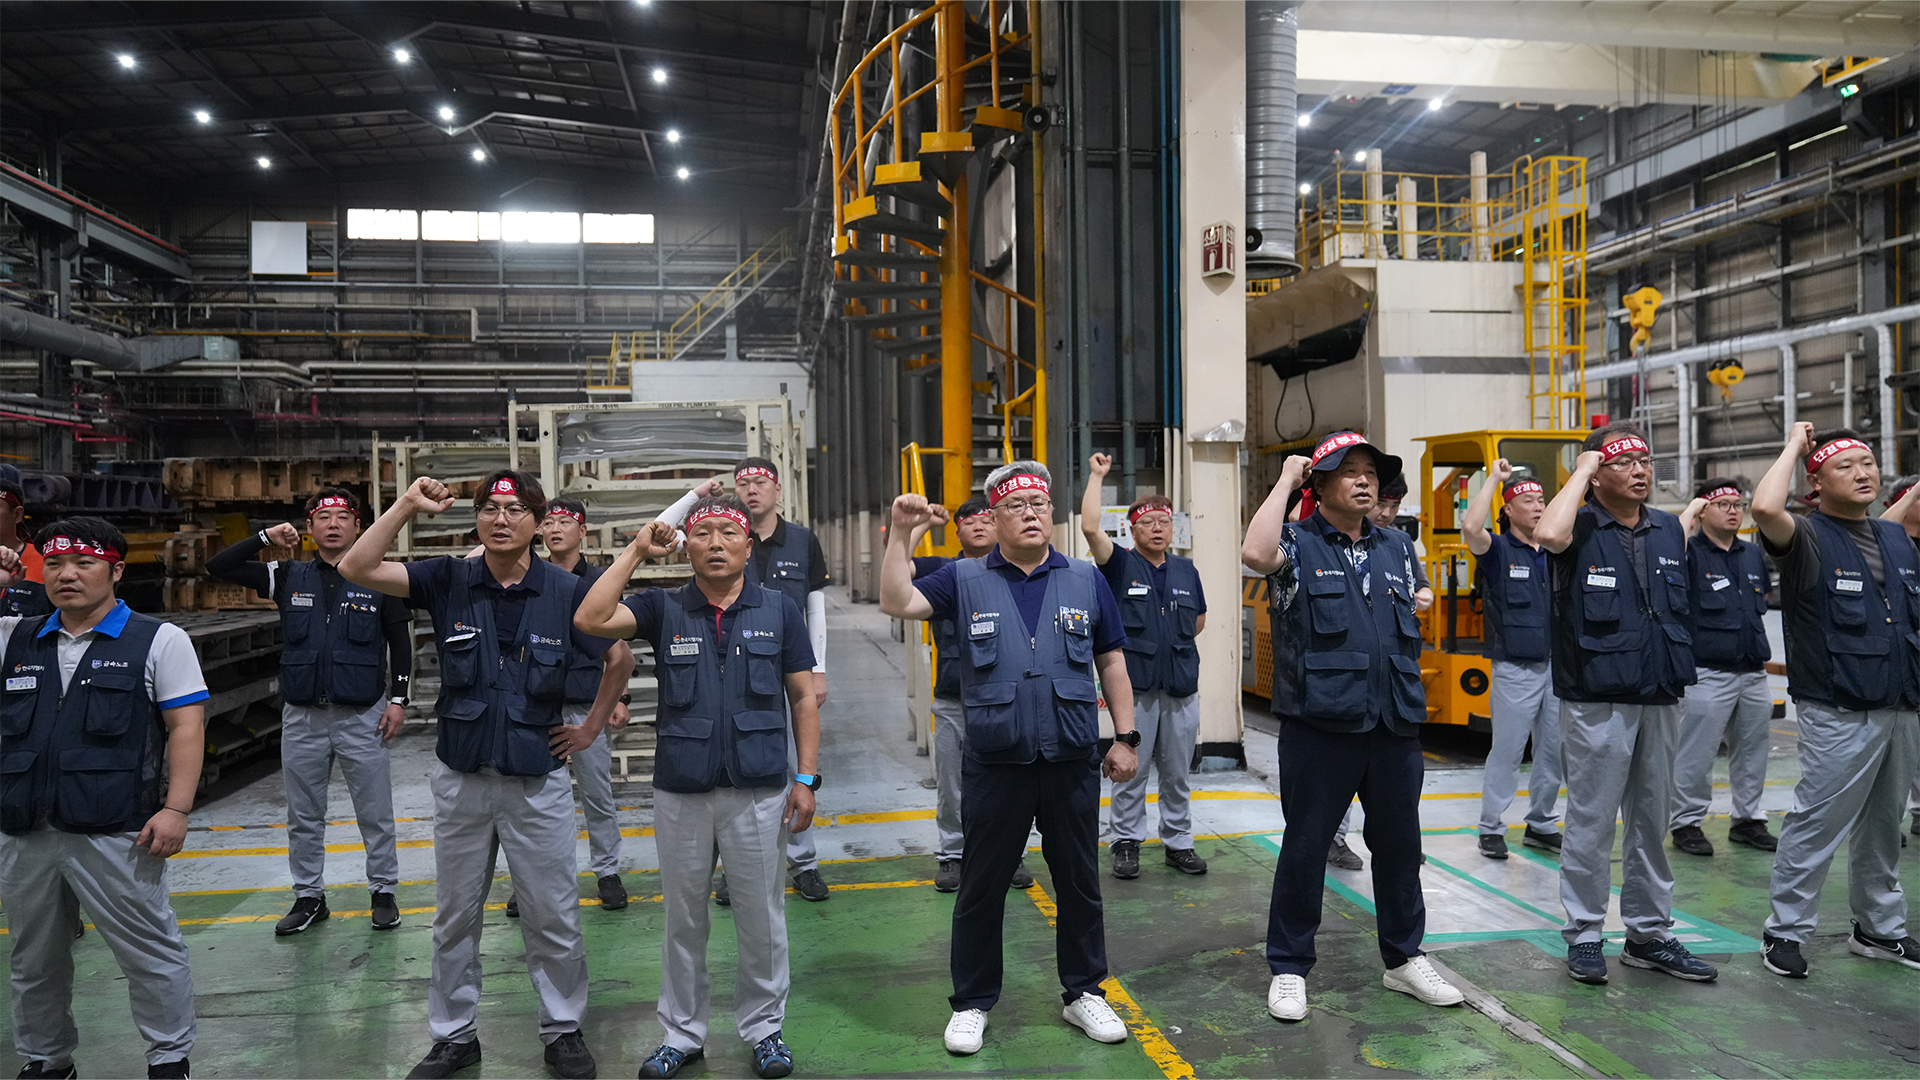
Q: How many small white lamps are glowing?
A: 14